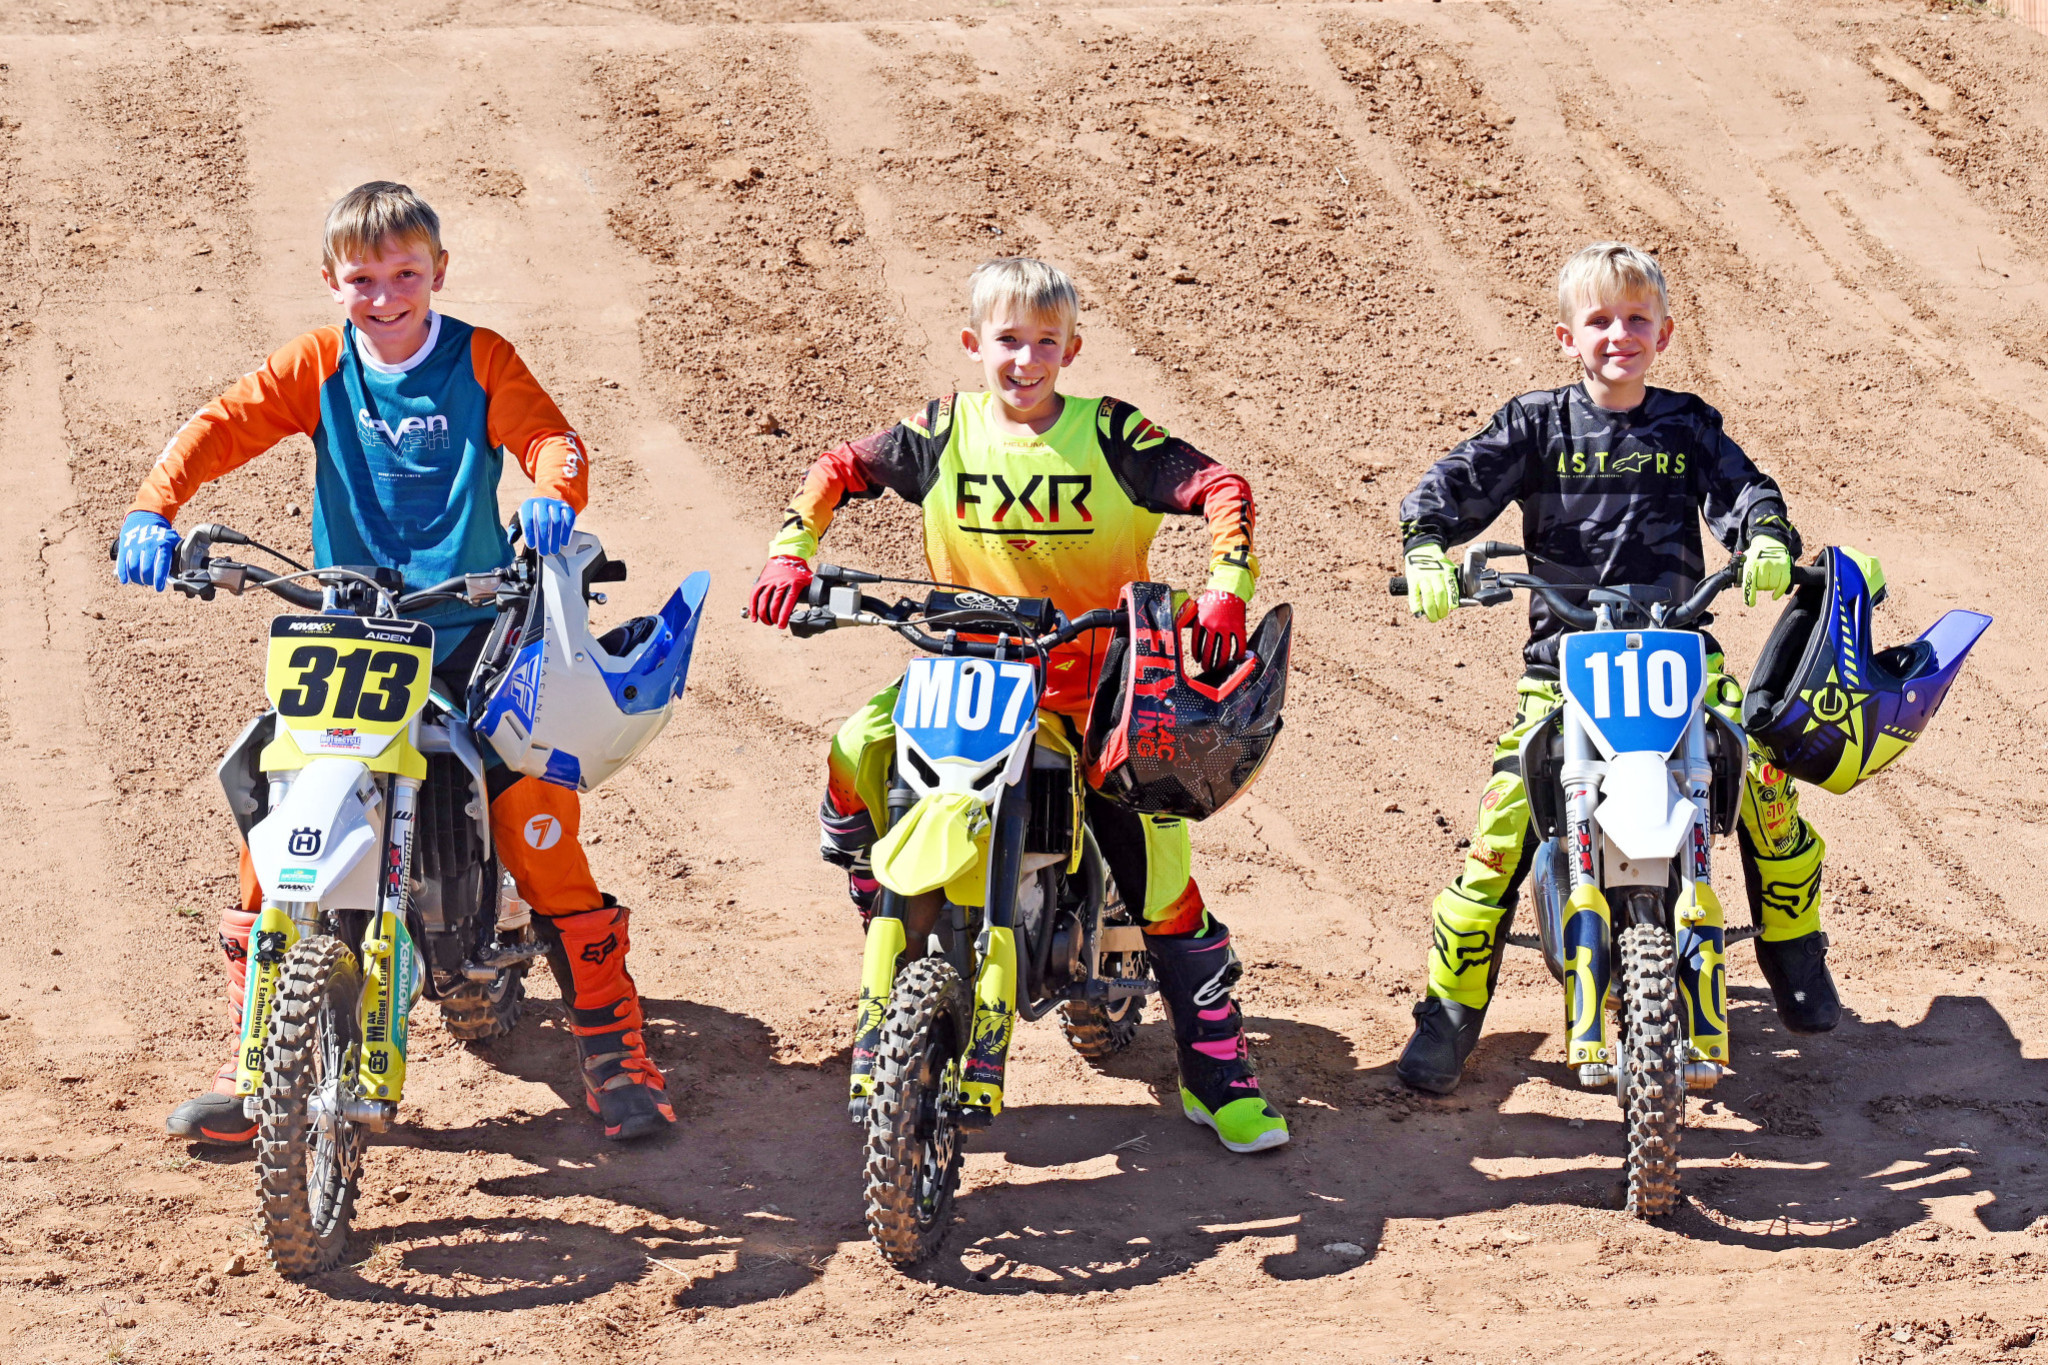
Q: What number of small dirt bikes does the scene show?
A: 3